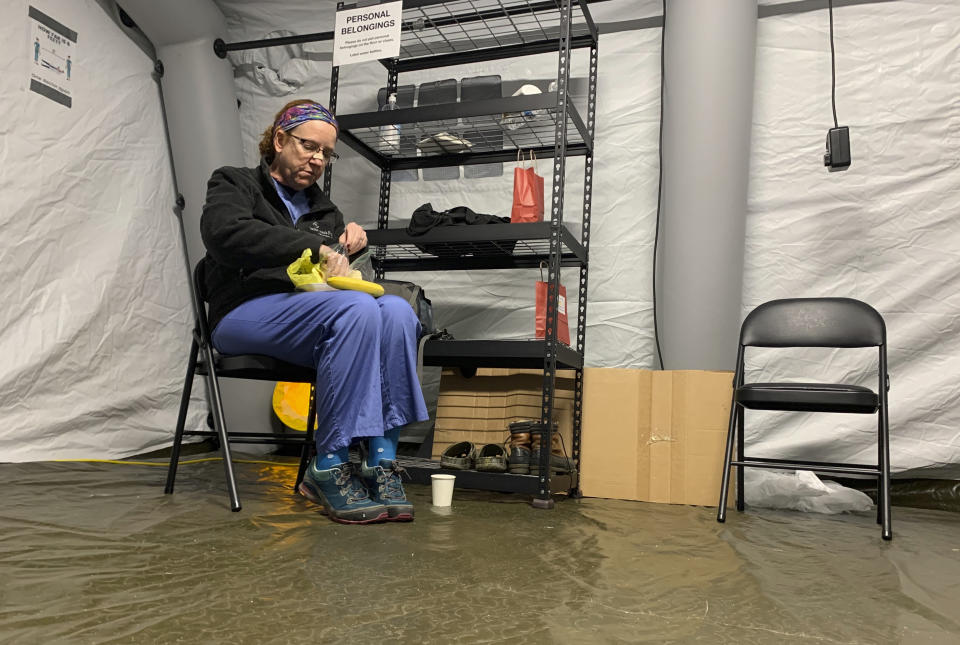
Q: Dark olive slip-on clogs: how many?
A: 2